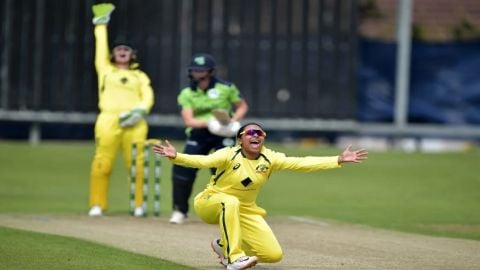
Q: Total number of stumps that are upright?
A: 3